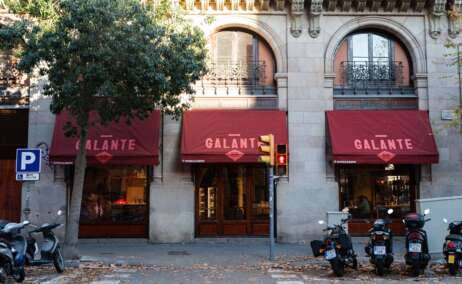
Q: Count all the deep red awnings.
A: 3